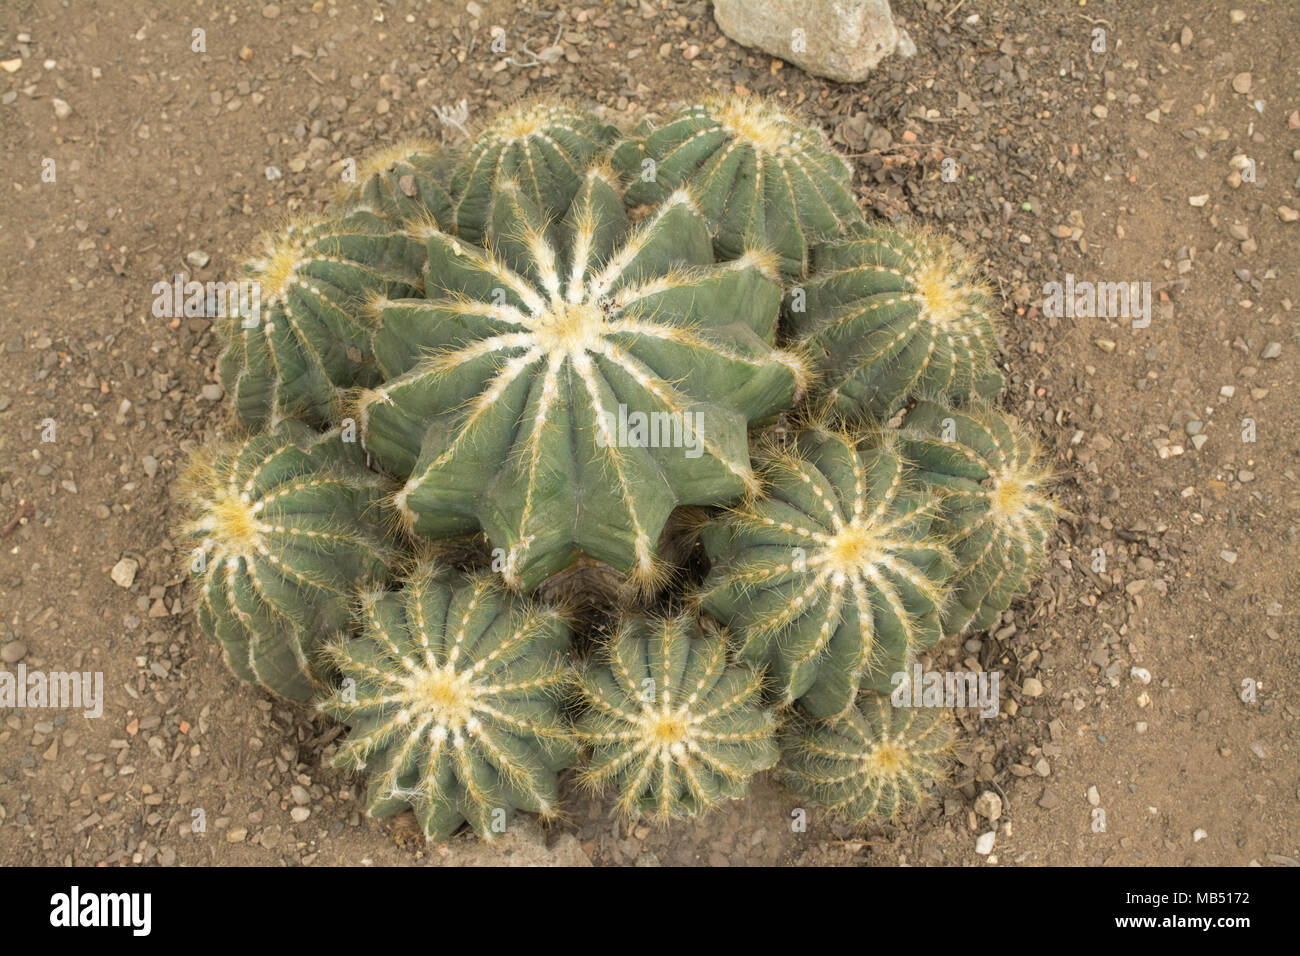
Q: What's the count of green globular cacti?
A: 12